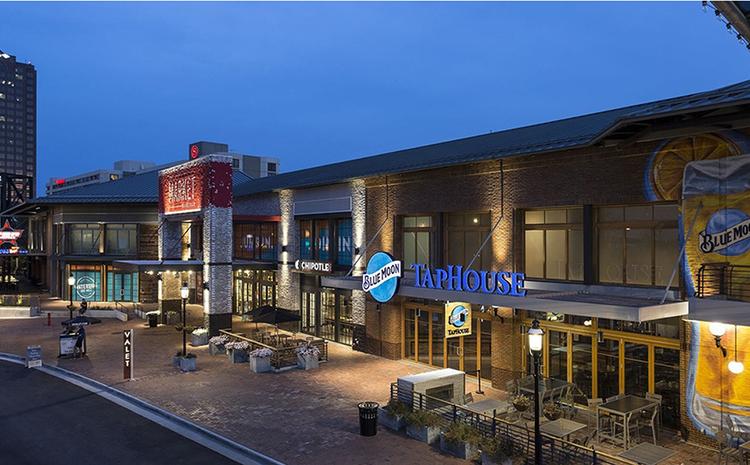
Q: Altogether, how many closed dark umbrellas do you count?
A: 0